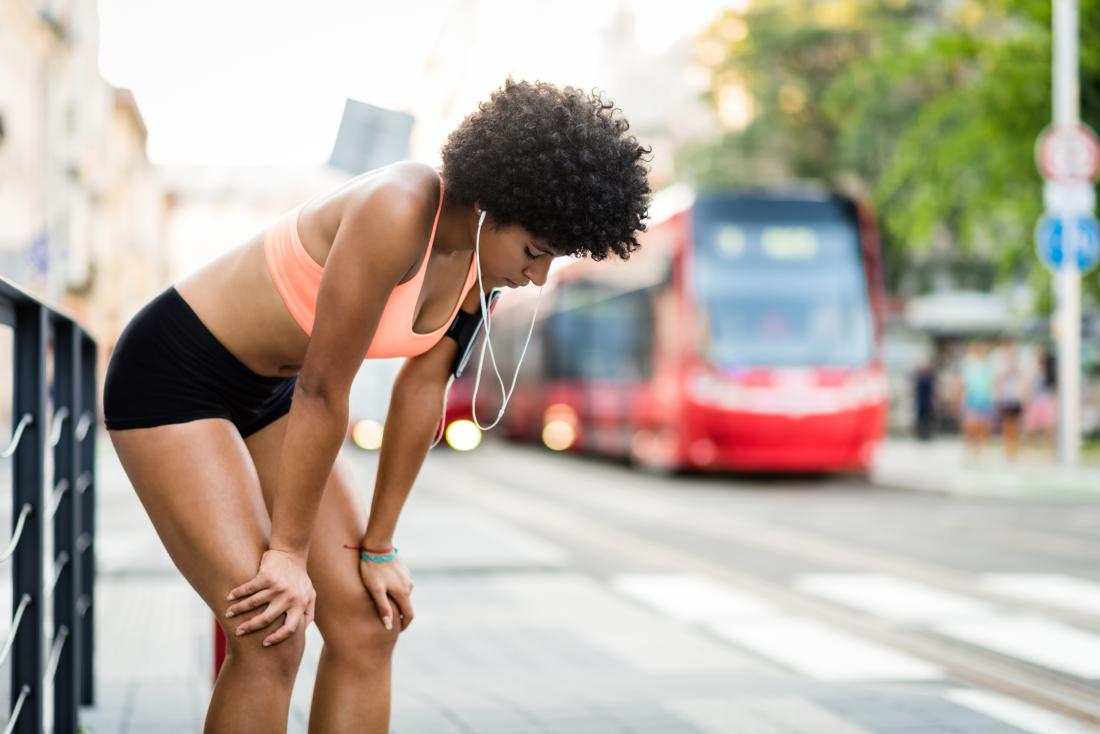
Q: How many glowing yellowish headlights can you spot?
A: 3